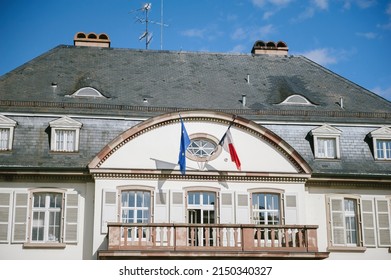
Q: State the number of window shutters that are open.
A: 11